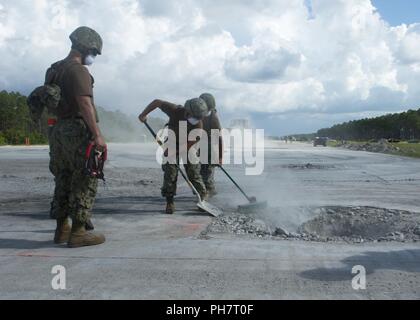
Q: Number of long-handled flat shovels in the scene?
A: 1